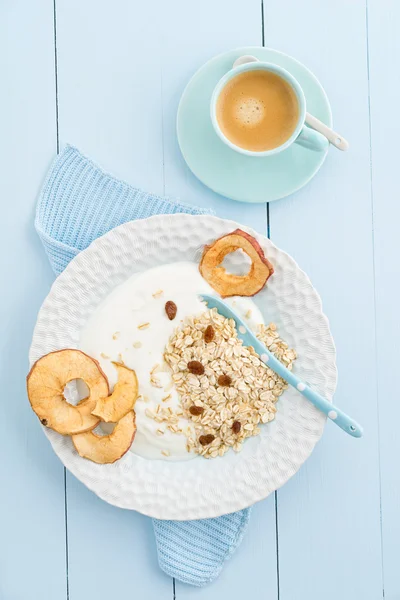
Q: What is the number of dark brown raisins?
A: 7